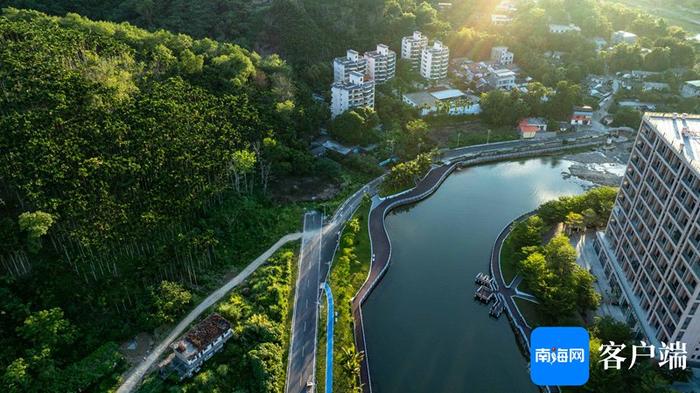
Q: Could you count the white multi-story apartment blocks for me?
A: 5